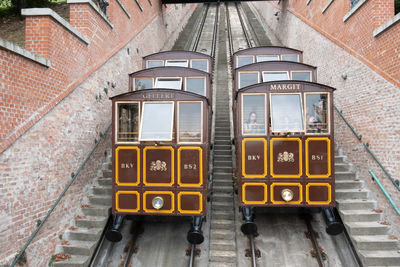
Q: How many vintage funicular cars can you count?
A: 2